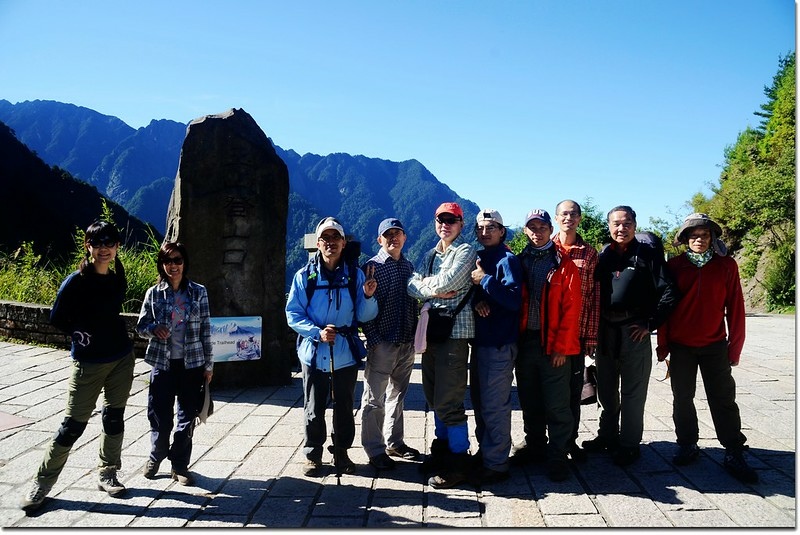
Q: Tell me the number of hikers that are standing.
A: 10